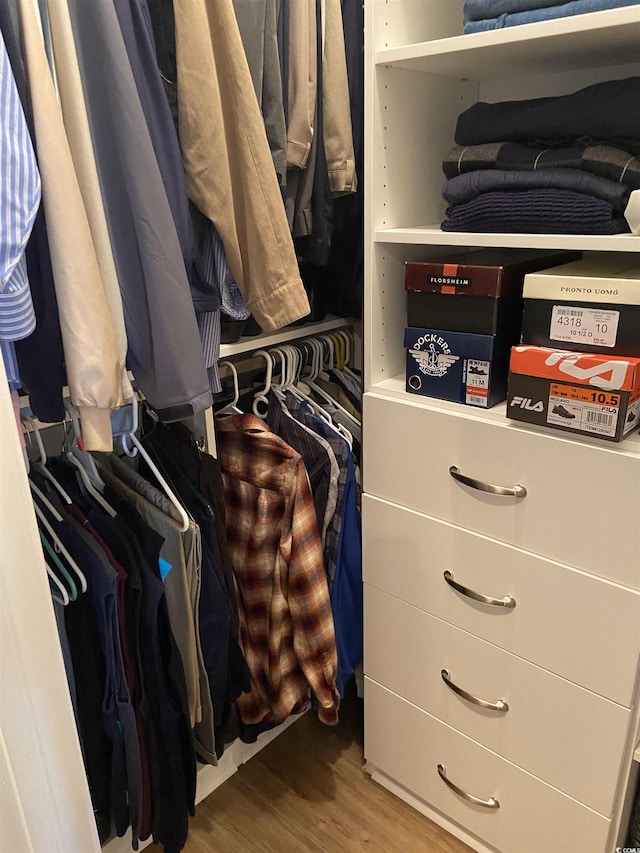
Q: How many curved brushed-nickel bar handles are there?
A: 4